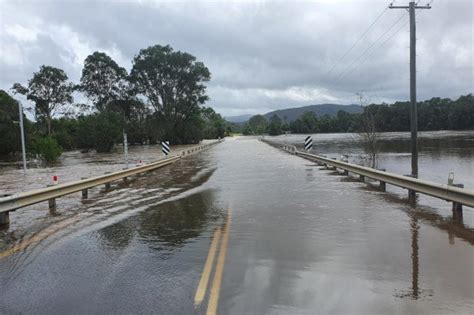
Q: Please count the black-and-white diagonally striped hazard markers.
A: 2